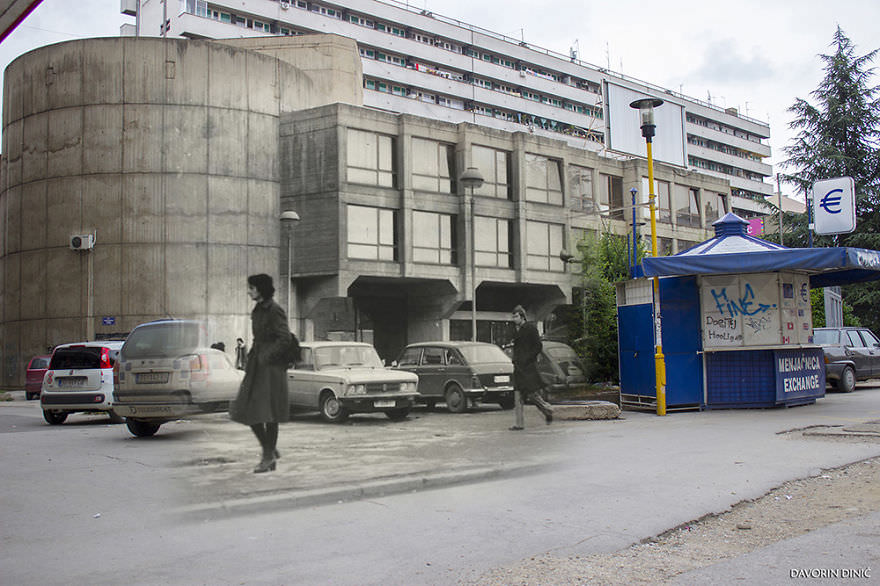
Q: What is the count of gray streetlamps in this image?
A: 2